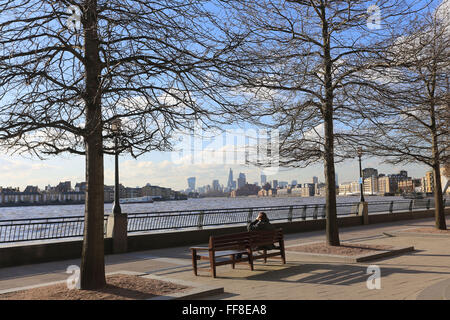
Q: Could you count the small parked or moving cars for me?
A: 0